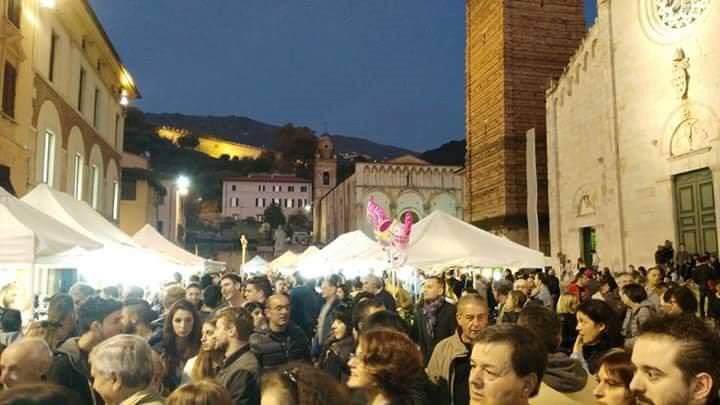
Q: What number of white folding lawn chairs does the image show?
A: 0